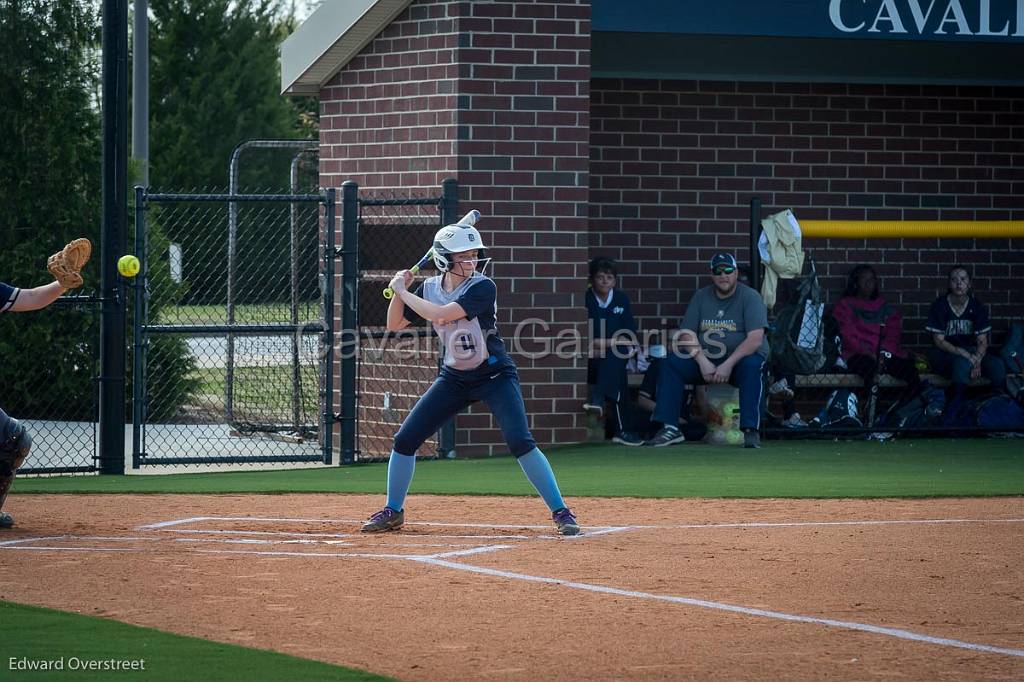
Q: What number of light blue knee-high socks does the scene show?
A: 2